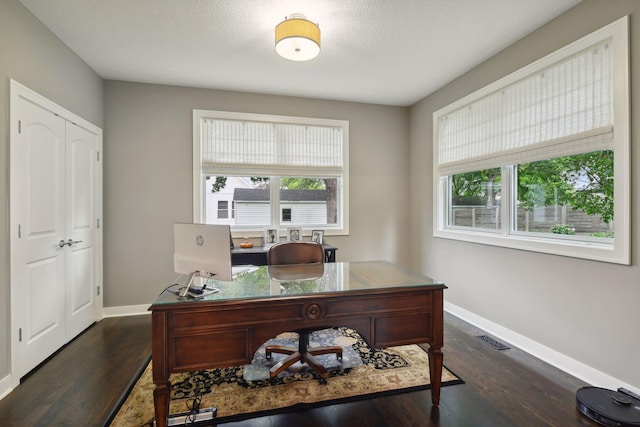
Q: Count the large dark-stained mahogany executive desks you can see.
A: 1